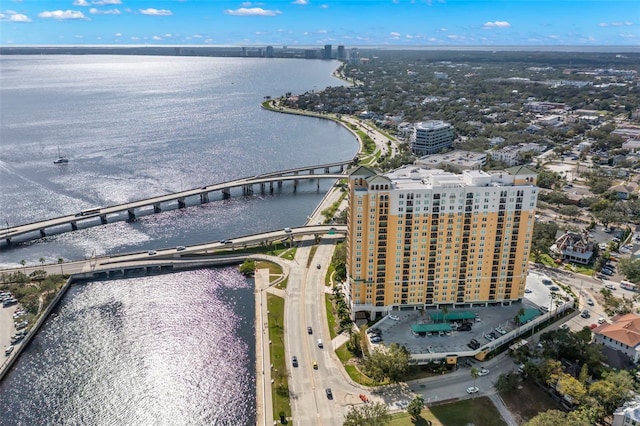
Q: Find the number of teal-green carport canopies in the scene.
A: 3